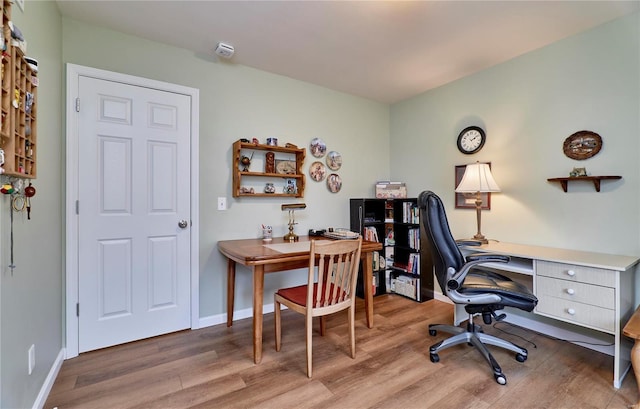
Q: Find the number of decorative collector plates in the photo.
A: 4